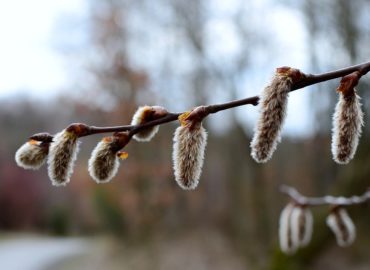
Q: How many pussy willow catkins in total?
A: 10